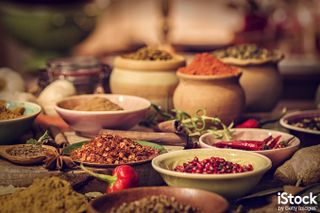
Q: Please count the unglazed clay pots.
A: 3